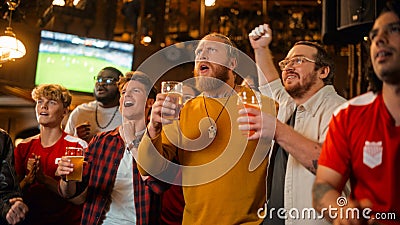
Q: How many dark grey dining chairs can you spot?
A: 0